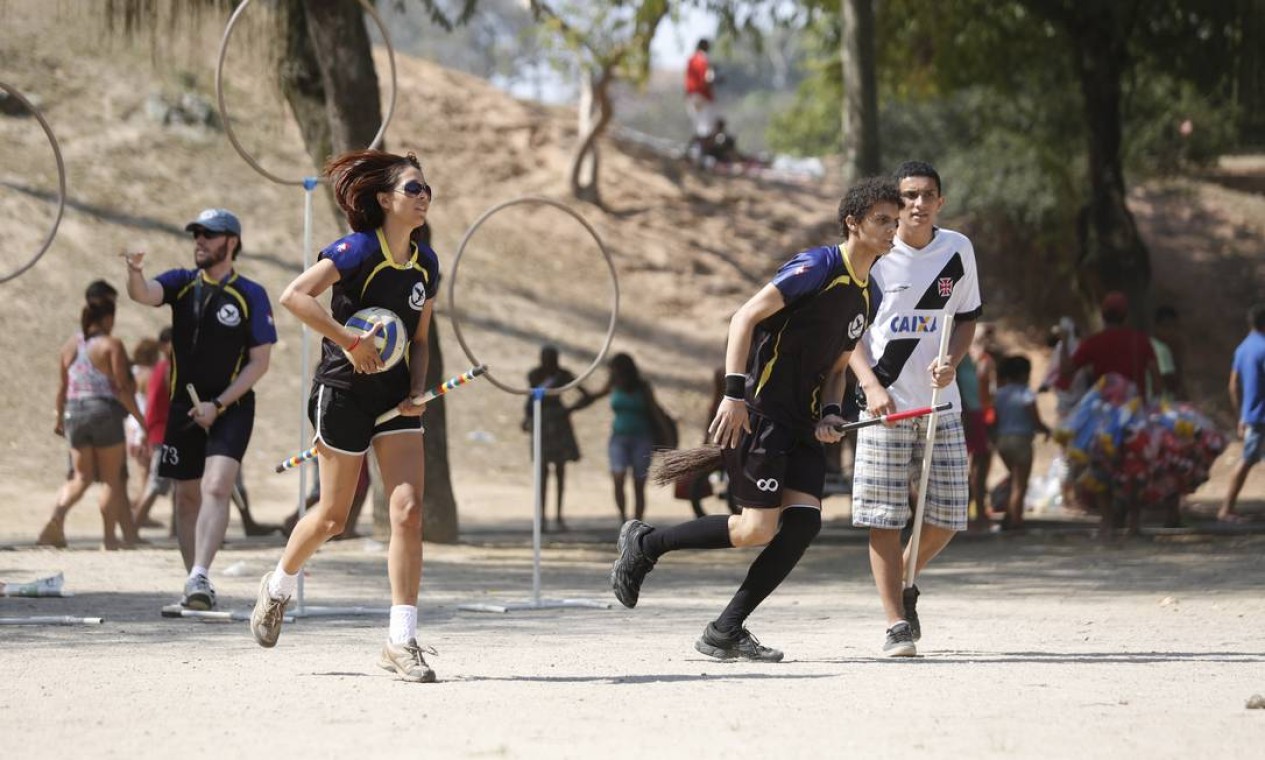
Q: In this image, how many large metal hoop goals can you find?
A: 3